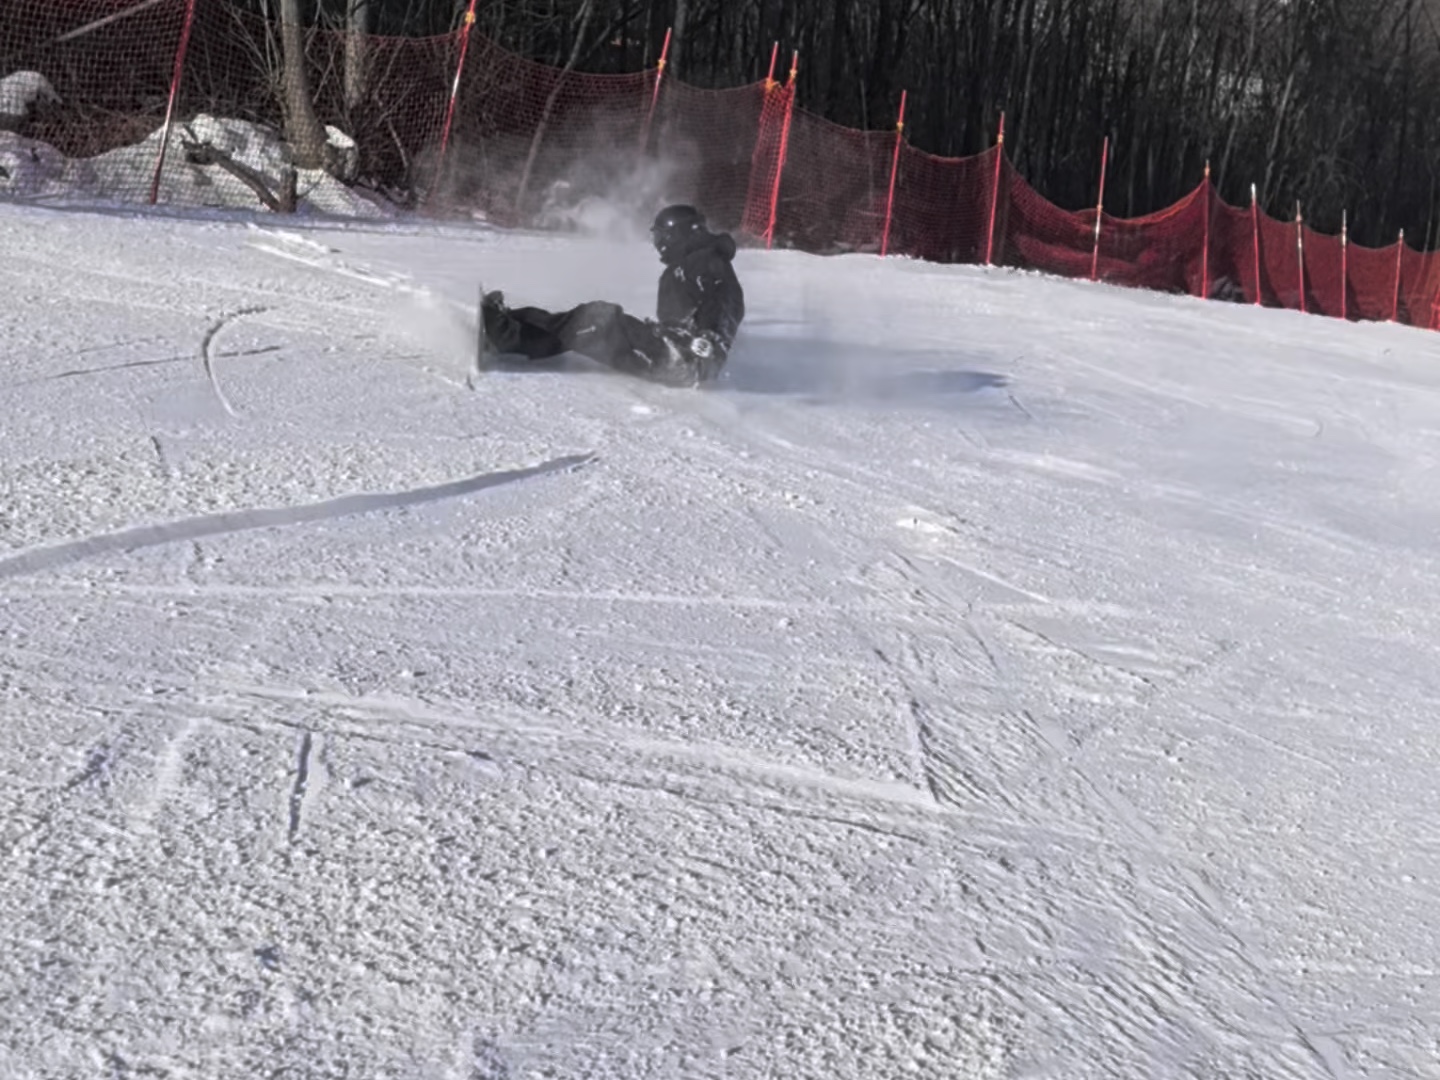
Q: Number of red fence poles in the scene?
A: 13